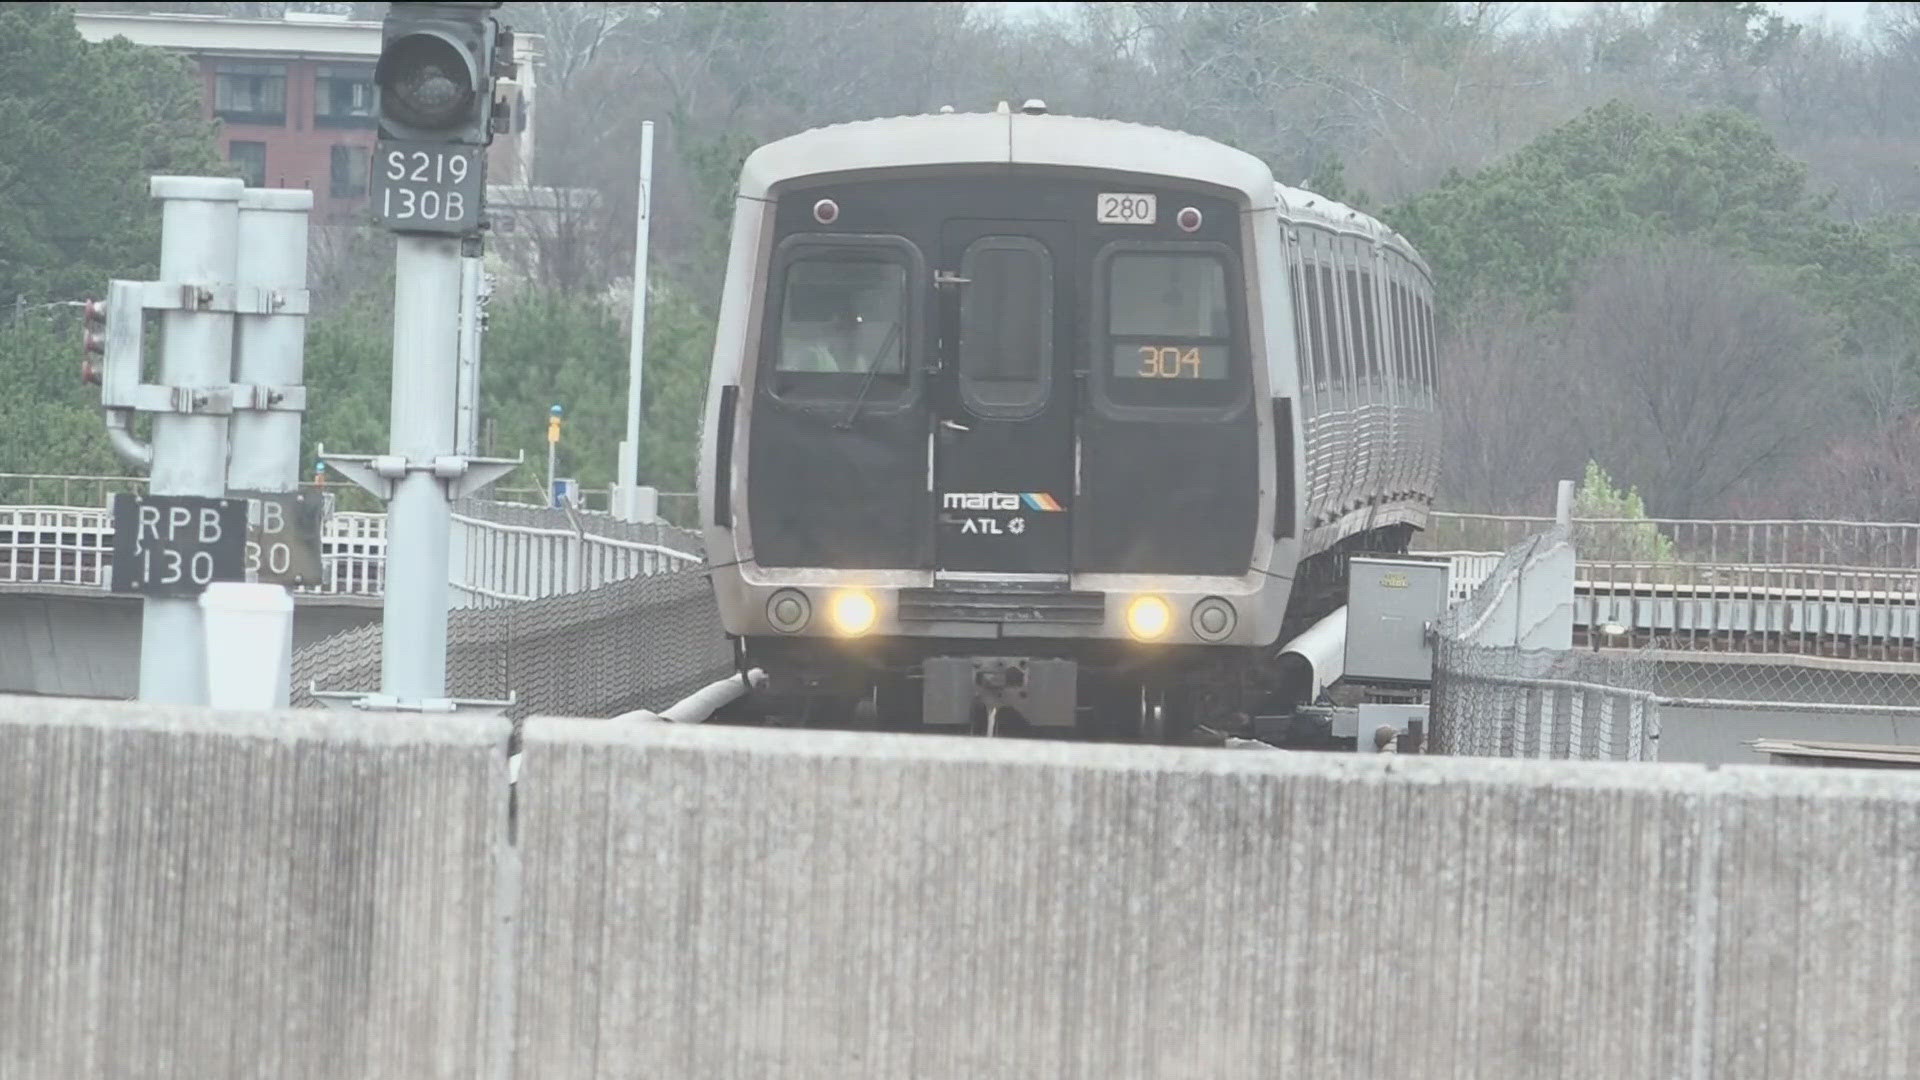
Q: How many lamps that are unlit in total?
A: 5